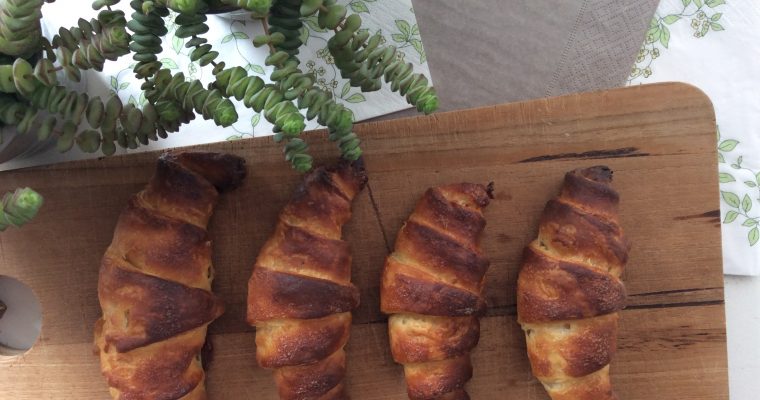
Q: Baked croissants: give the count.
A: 4